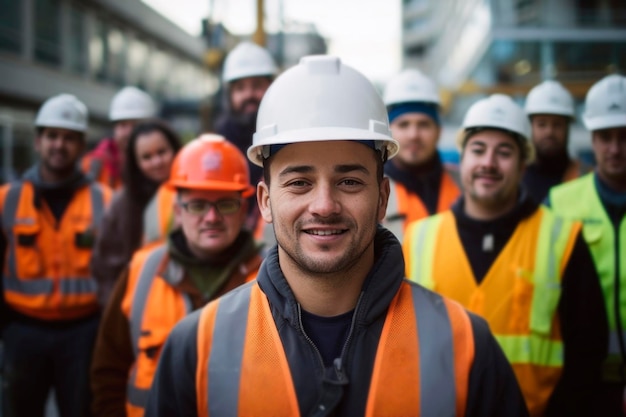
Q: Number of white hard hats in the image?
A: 8